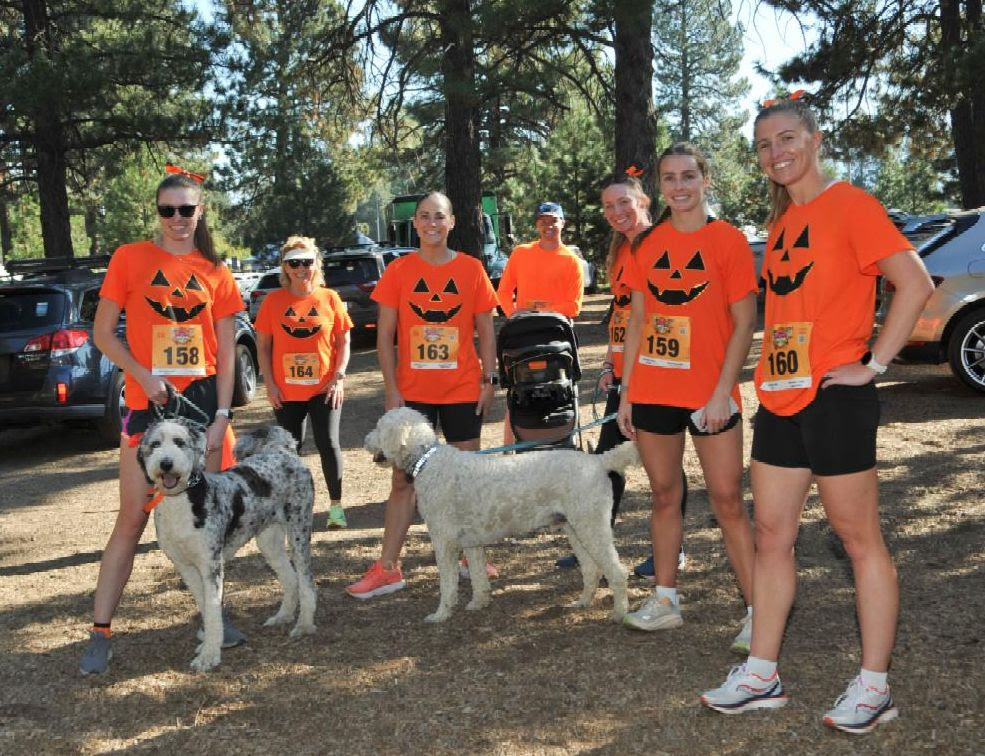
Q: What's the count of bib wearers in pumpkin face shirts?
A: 6